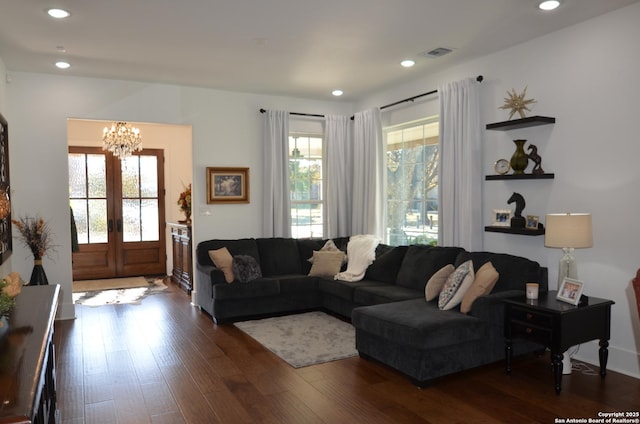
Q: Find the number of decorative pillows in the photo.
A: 7